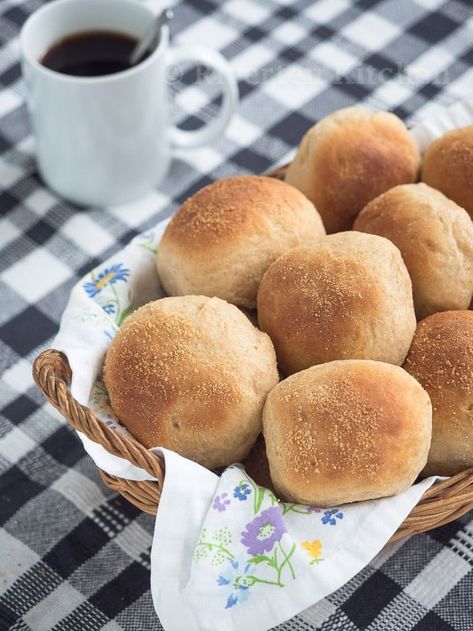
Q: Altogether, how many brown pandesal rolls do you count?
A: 8